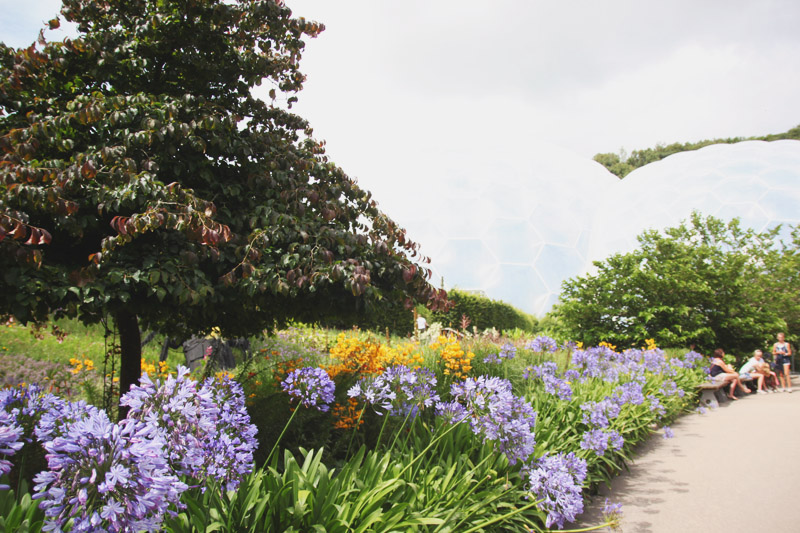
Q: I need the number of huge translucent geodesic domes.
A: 2